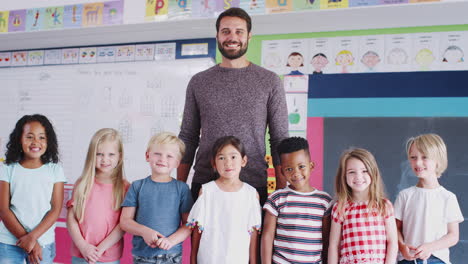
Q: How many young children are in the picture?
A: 7